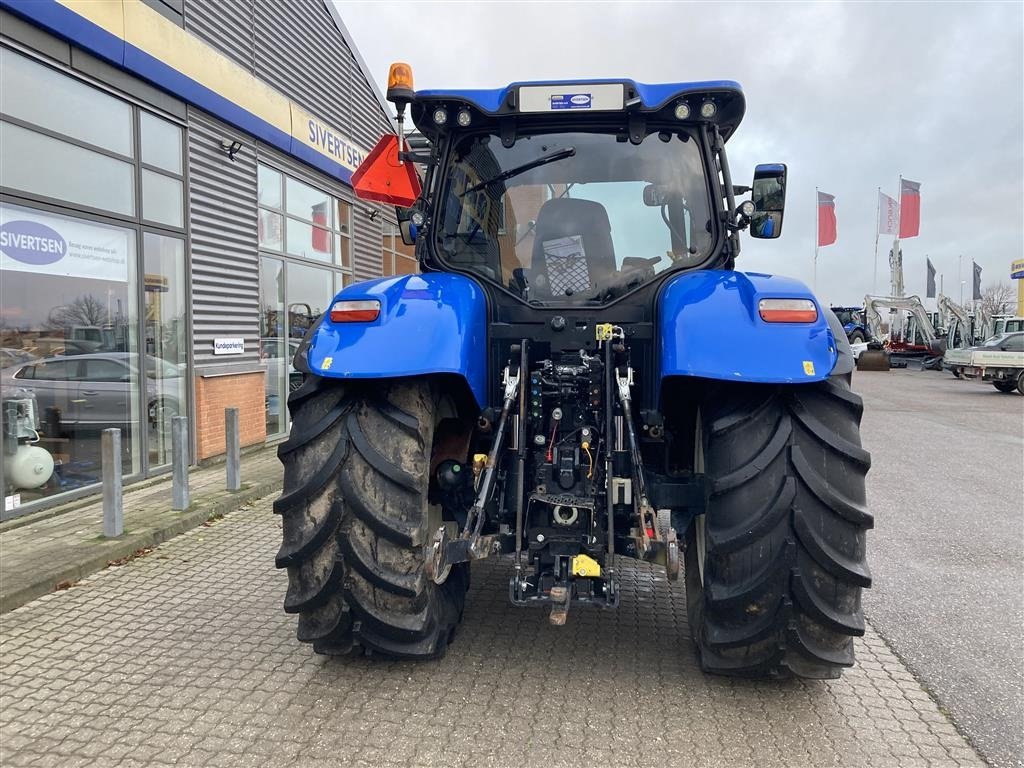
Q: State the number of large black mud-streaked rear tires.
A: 2